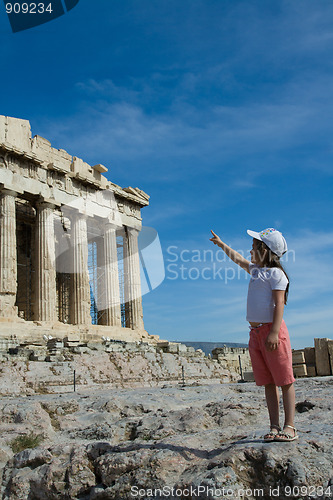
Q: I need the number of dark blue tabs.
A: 2